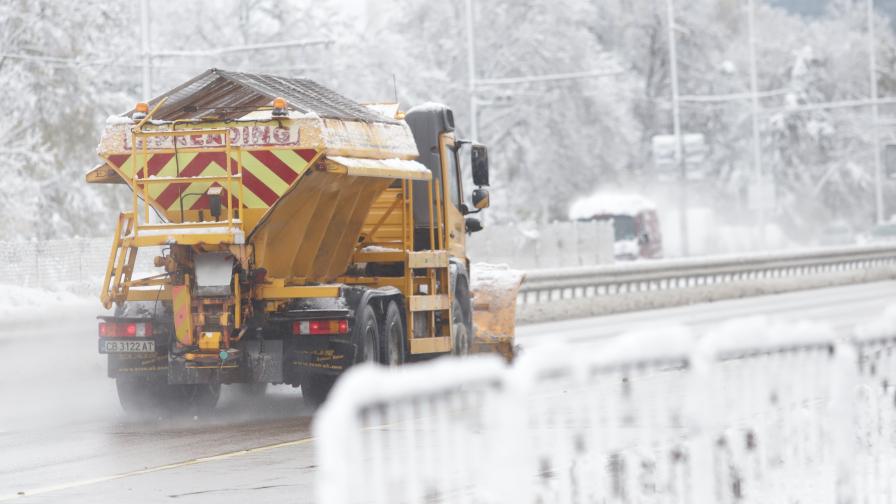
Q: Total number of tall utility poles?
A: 5